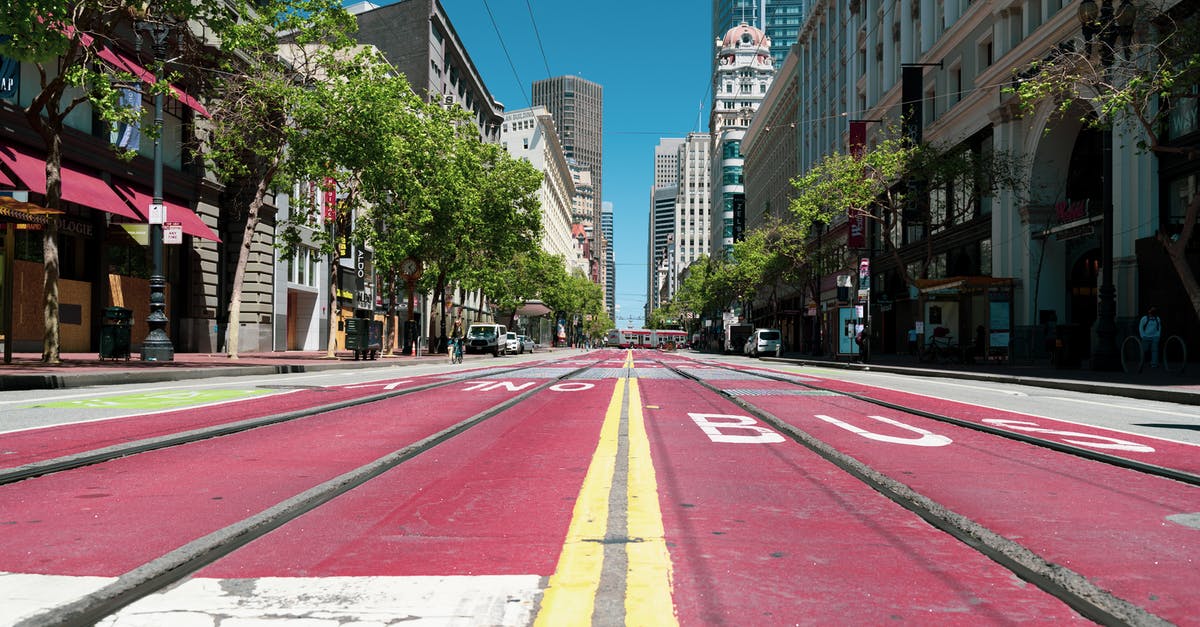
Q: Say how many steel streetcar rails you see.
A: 4